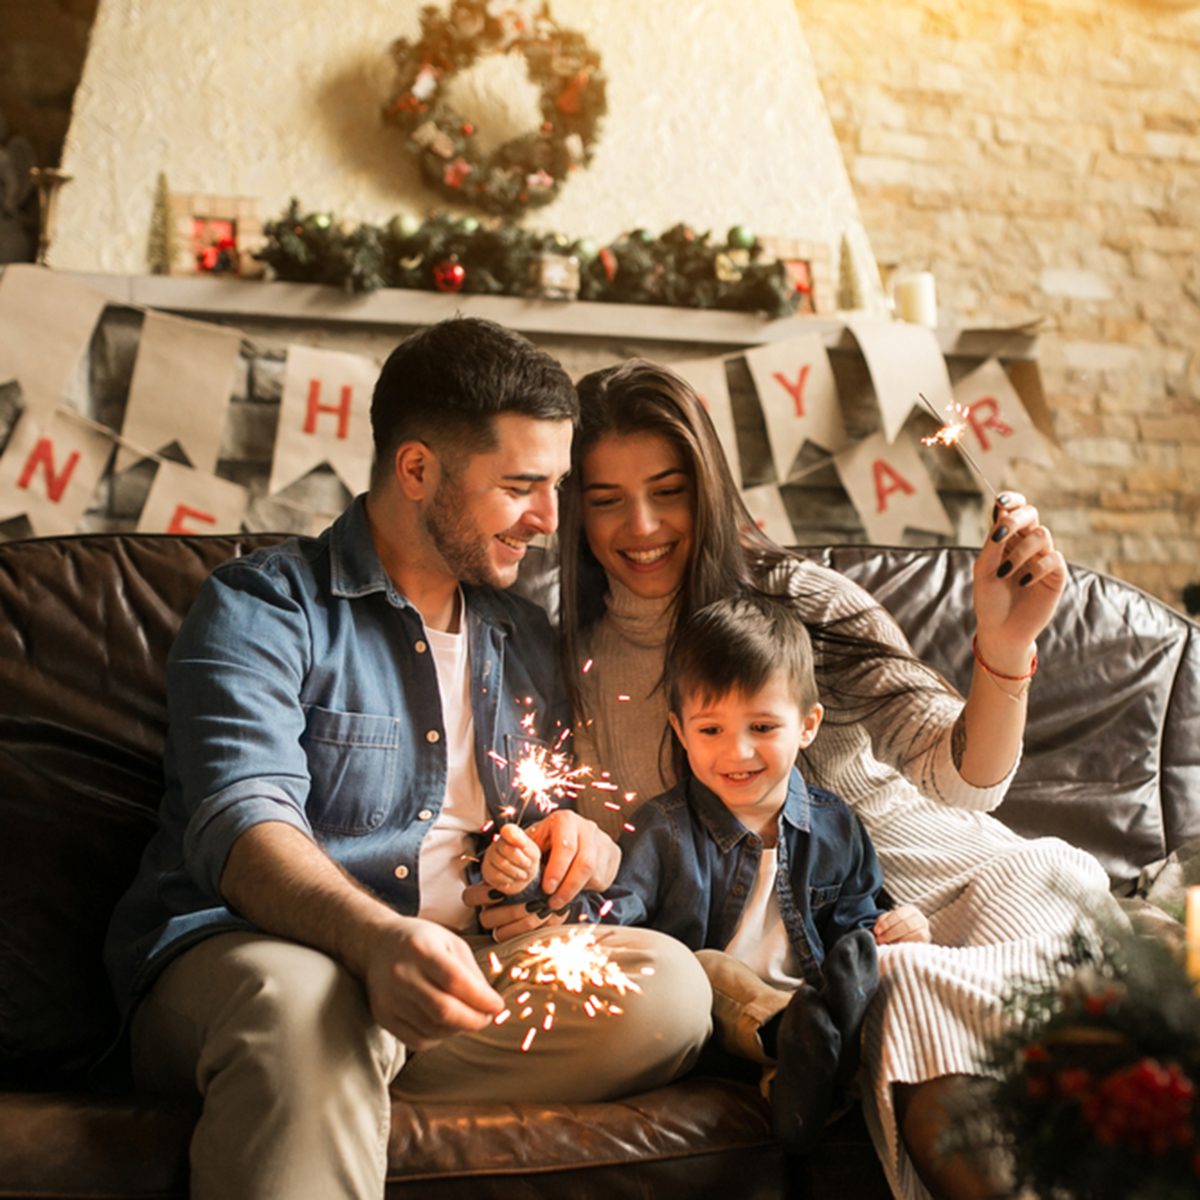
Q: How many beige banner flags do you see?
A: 11